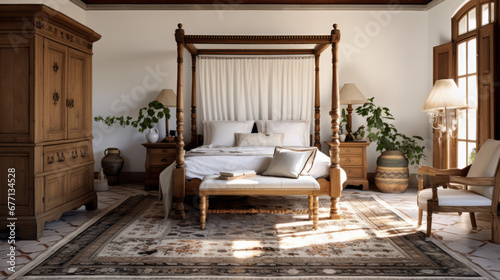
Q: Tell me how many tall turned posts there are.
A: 4